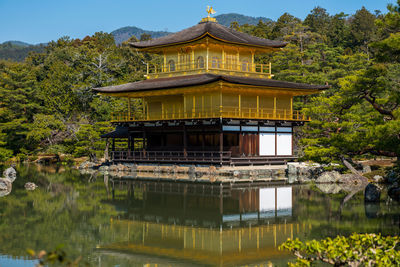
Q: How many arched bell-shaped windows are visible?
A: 4